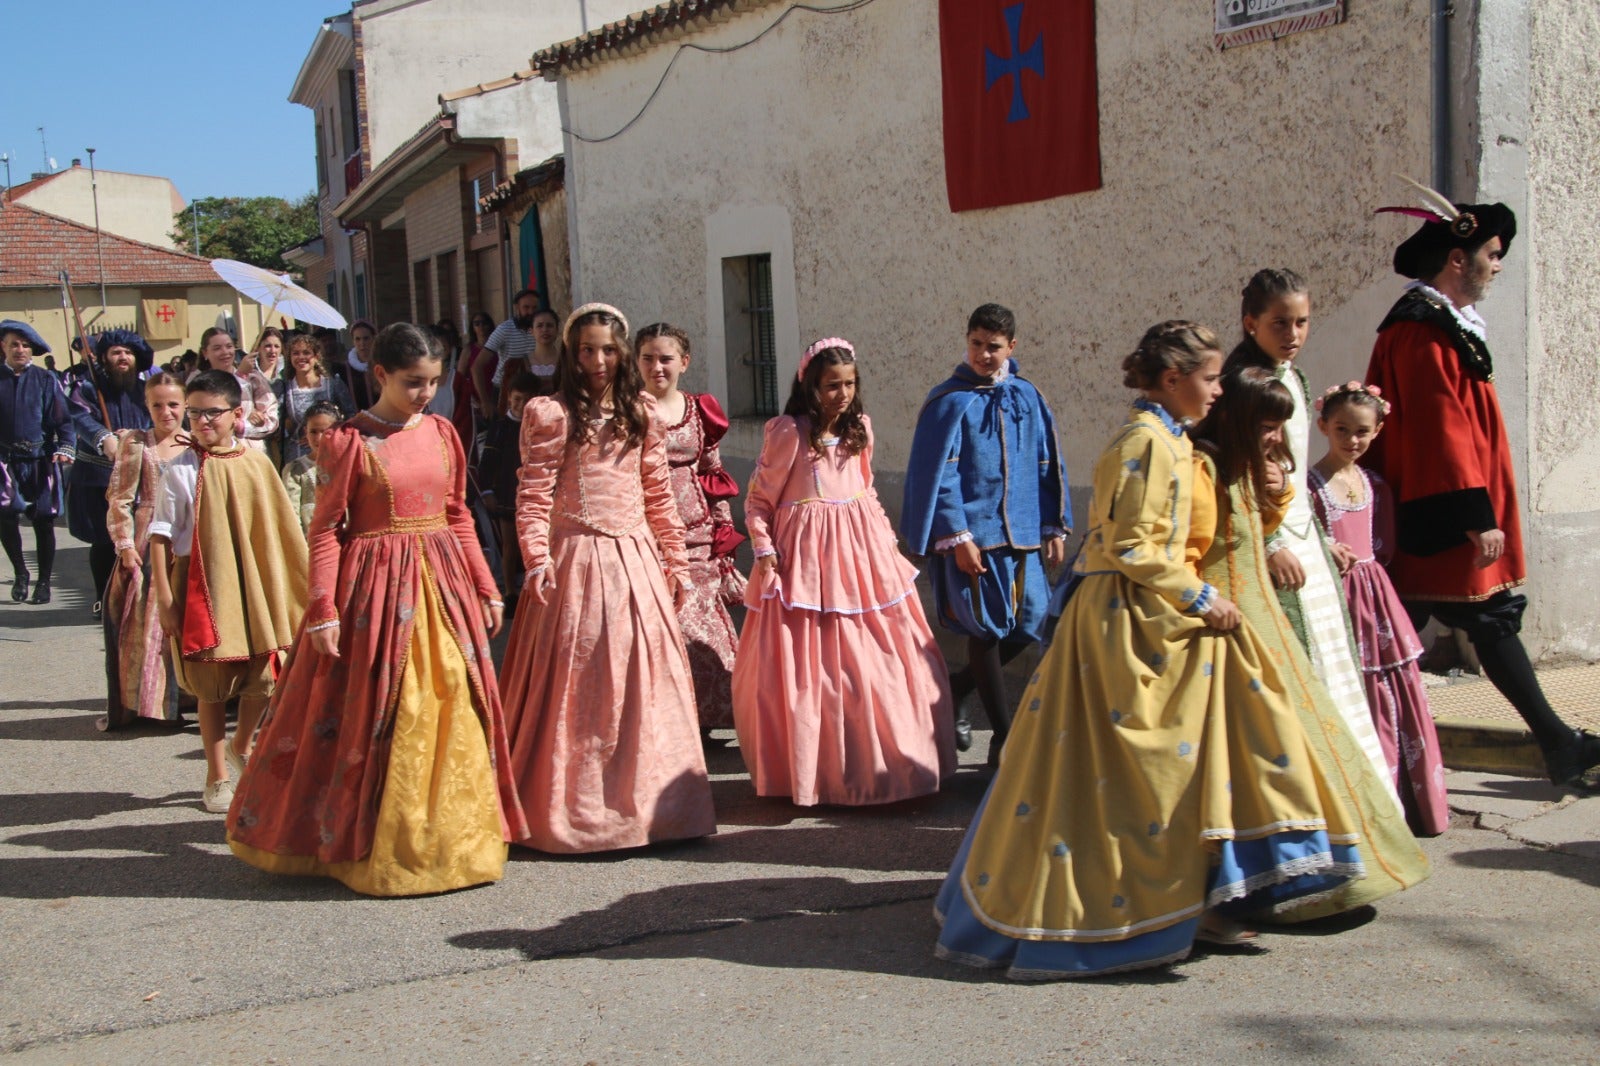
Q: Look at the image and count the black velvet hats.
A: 1